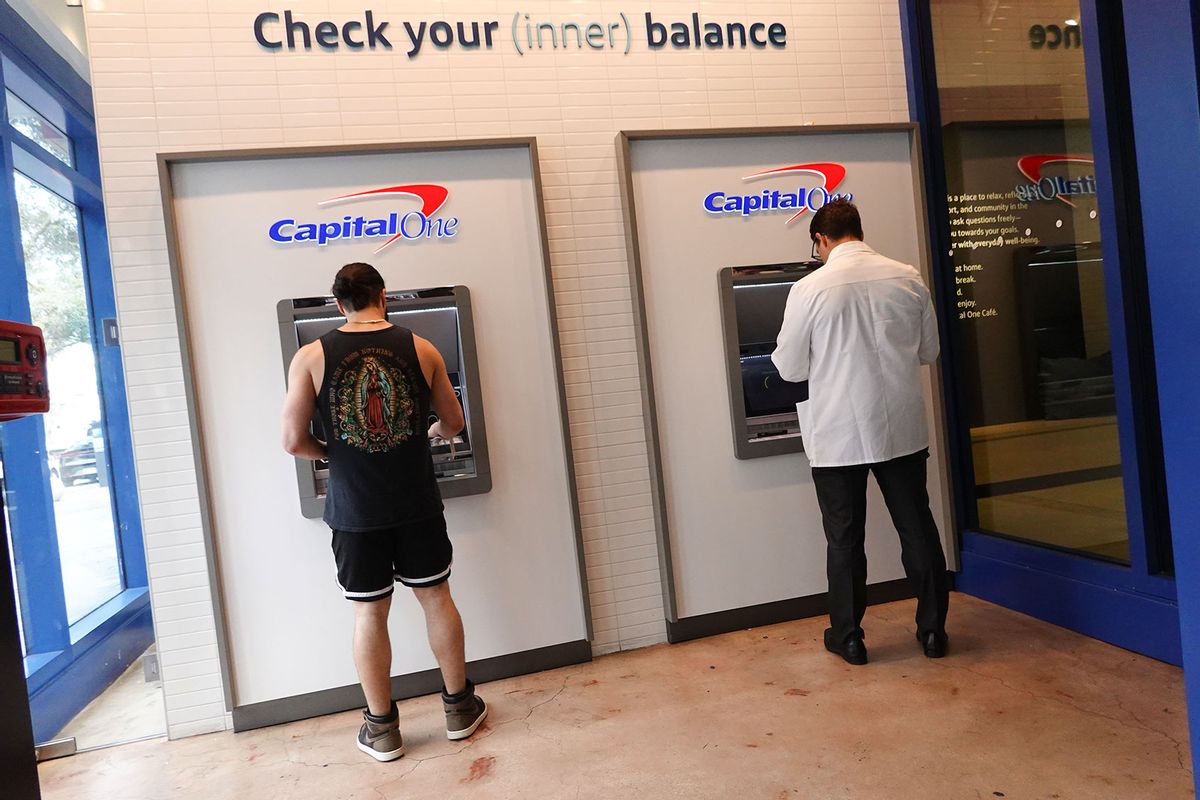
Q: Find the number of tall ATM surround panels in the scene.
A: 2